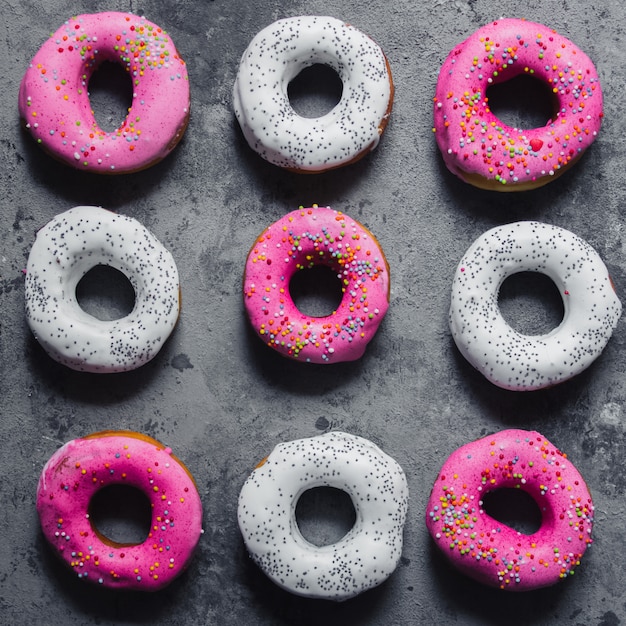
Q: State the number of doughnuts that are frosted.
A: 9